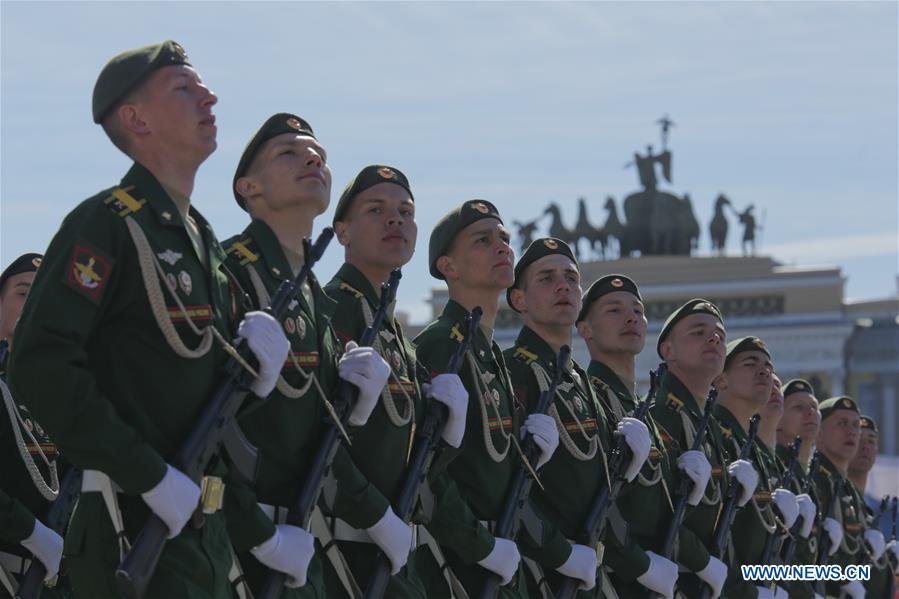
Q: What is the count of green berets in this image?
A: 12